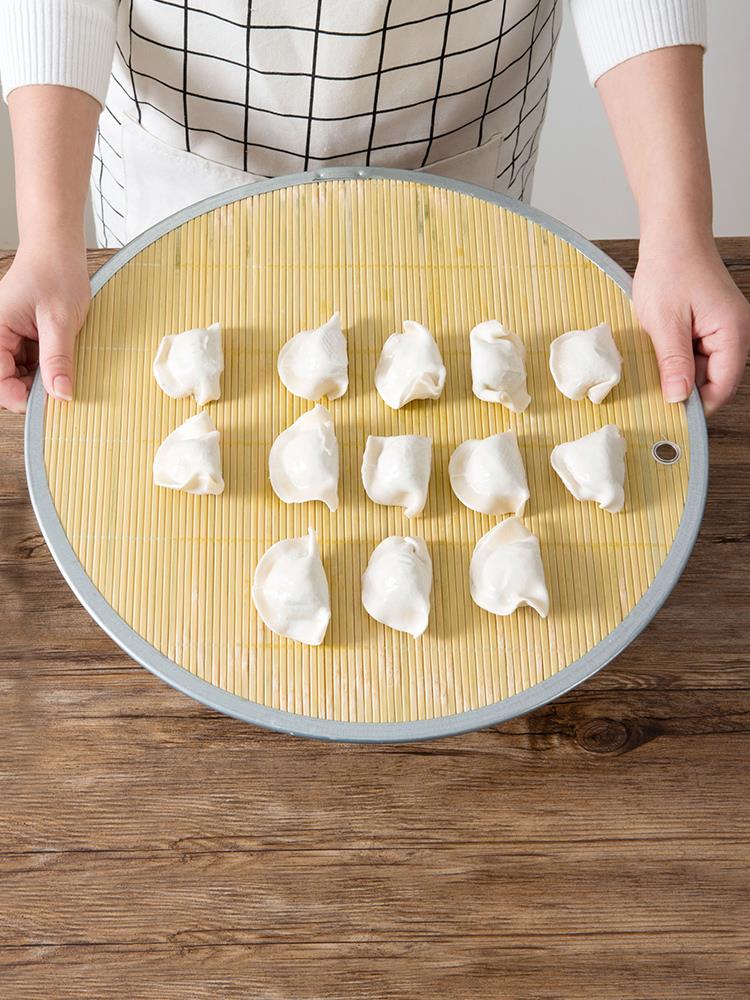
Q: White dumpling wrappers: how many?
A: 13